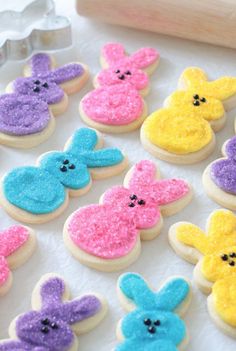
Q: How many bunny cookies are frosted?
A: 10